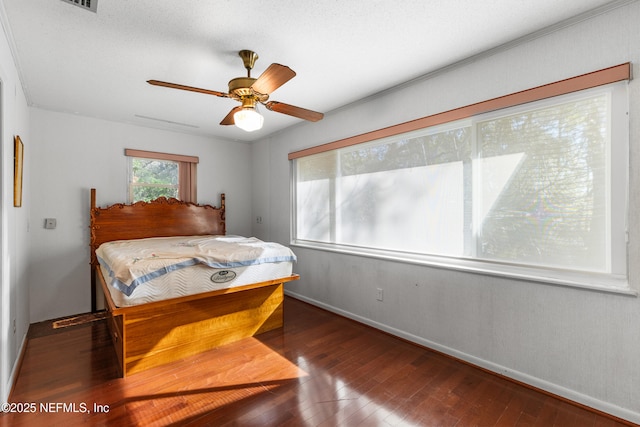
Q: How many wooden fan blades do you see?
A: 4